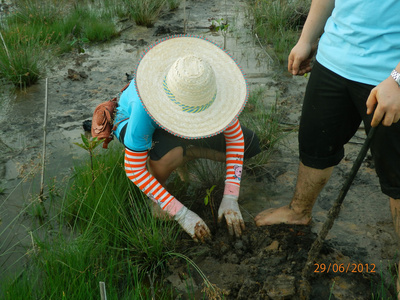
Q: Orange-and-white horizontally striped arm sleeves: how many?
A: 2